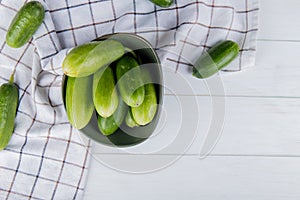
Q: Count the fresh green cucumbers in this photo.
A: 11